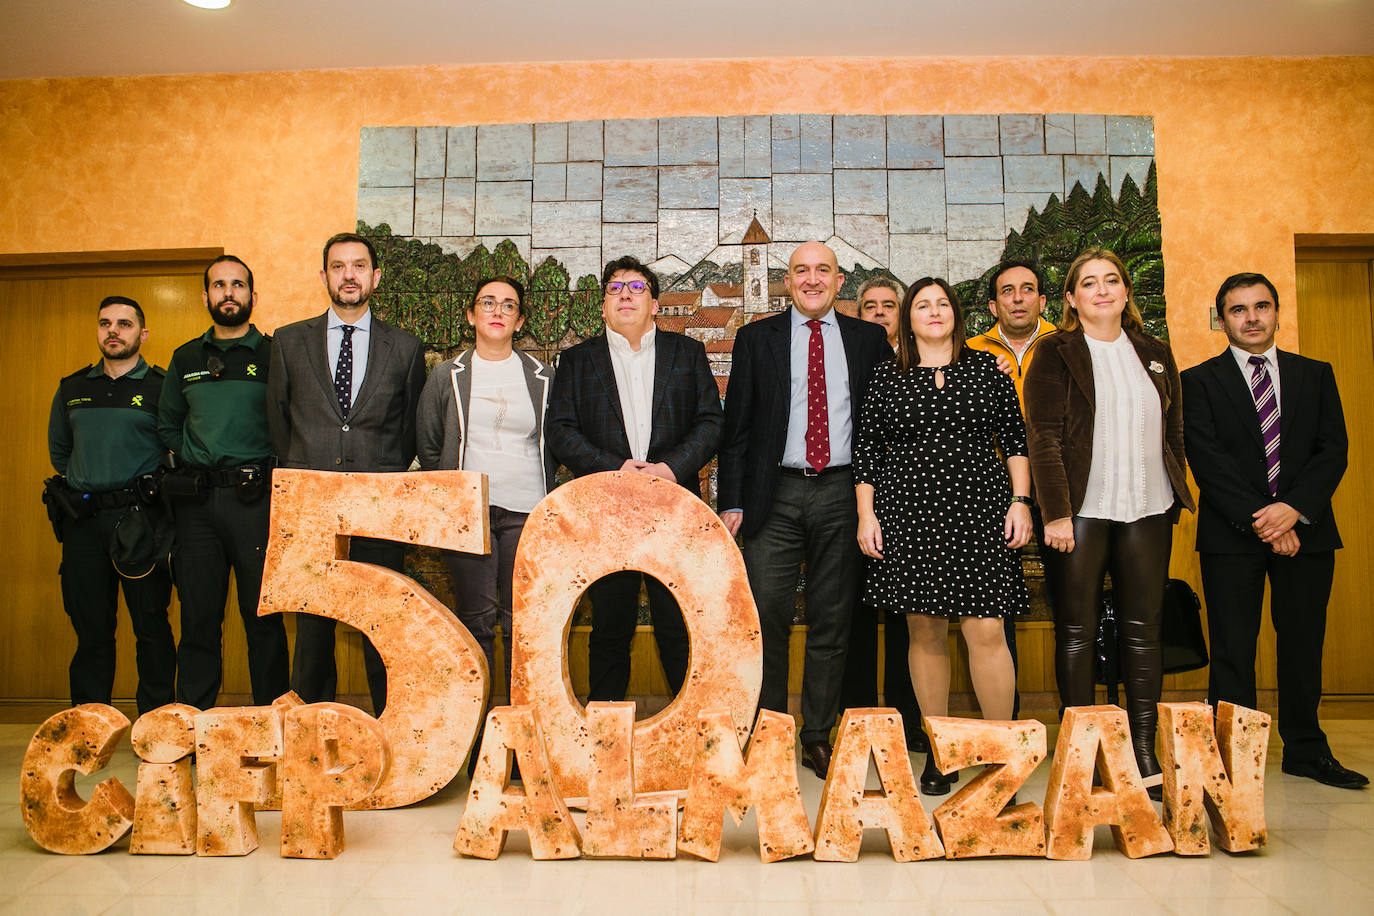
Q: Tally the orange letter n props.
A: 1